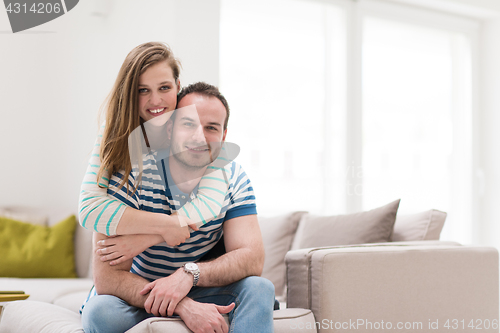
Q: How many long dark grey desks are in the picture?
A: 0